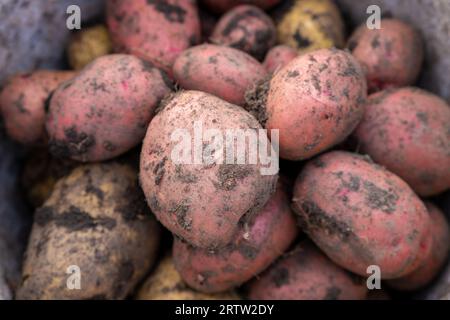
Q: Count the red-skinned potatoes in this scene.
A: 15